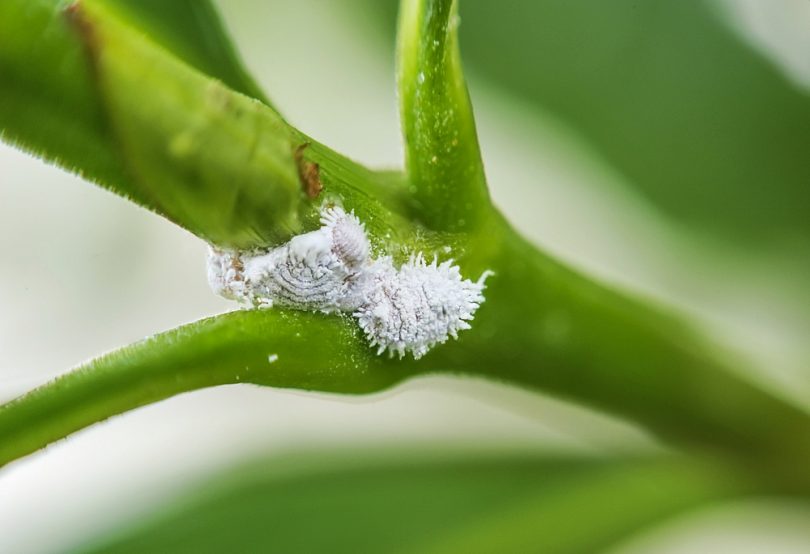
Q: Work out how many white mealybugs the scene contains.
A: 3